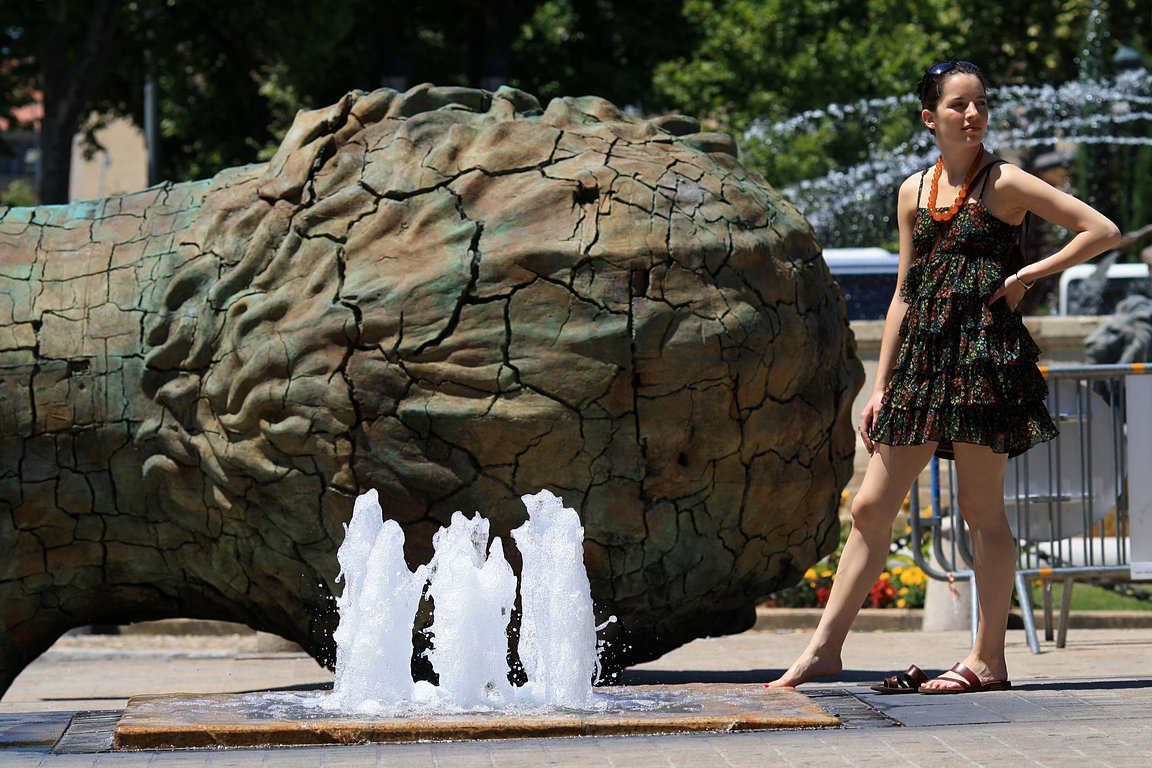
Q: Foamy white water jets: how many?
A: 3